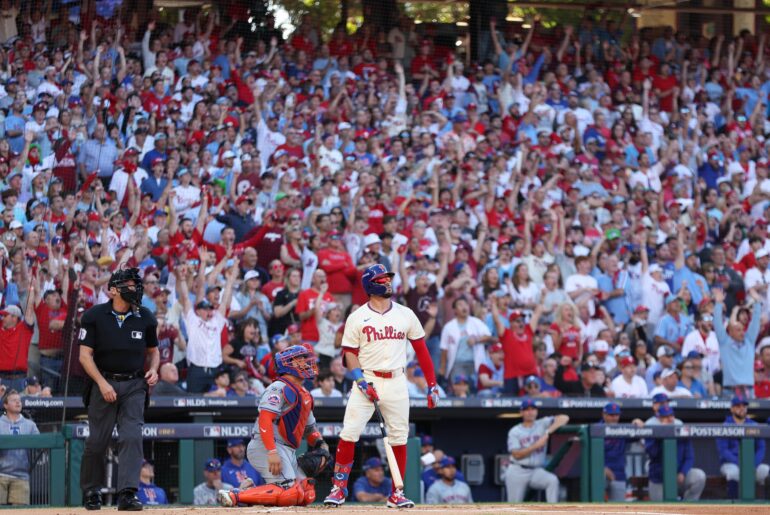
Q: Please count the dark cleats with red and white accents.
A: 2